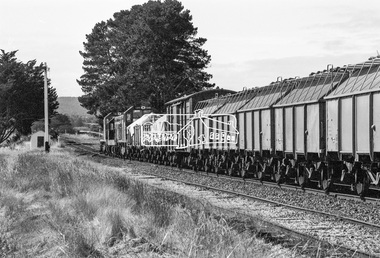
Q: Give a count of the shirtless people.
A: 0